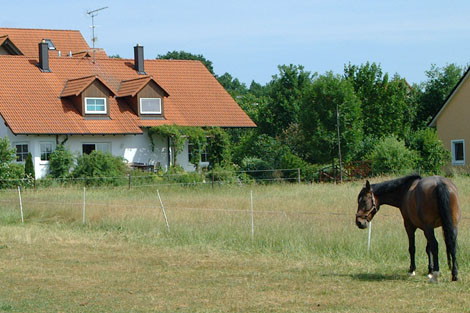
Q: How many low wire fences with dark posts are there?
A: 1